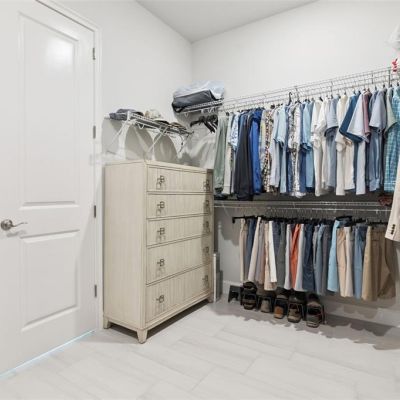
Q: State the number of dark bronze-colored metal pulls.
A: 10